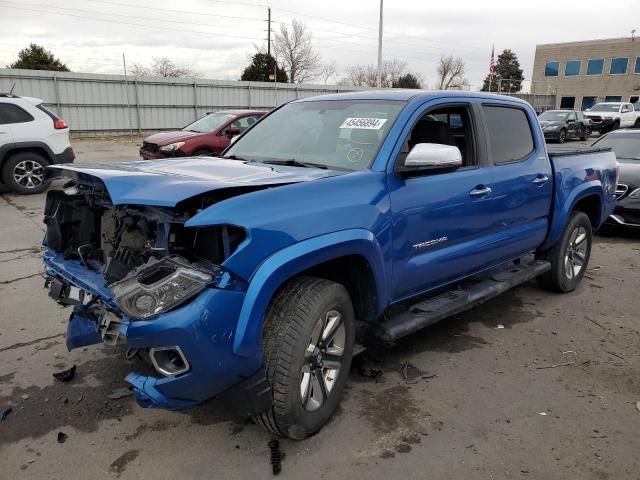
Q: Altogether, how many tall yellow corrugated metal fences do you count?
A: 0